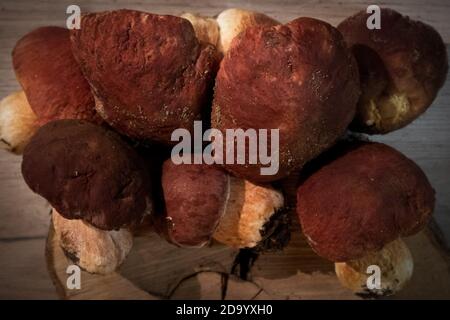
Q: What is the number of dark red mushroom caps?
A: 7